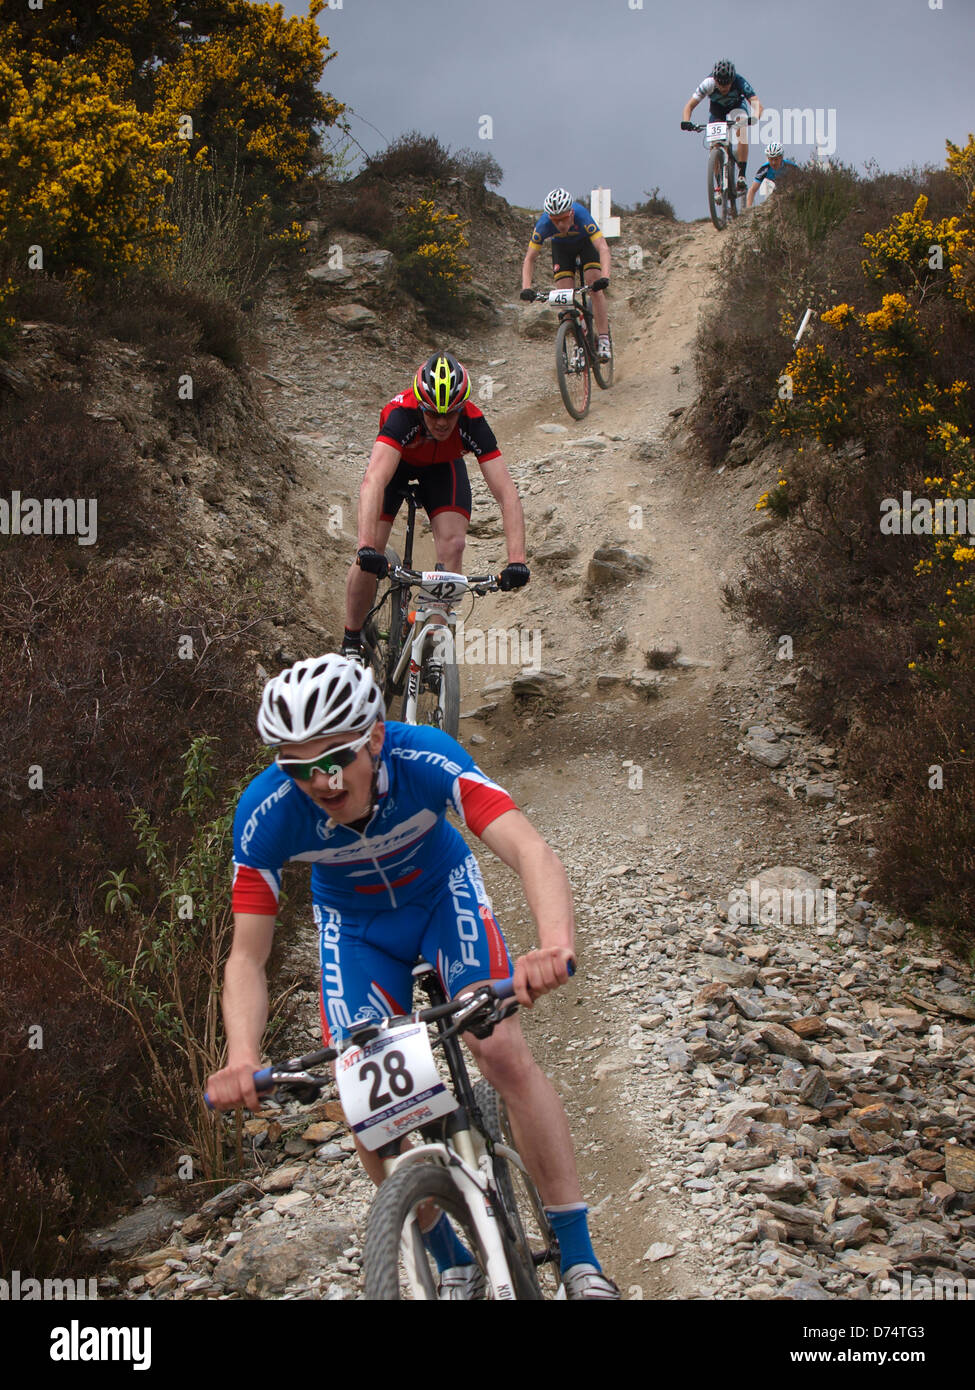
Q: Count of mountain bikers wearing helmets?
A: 5